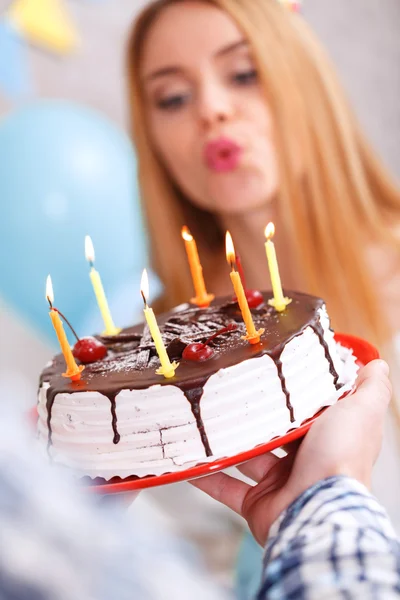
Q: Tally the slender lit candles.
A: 6